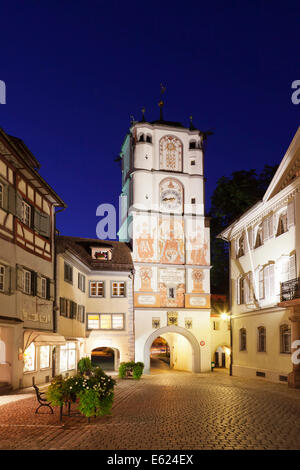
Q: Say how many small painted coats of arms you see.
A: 3